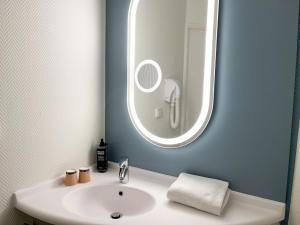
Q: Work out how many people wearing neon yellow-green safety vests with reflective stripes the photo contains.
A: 0